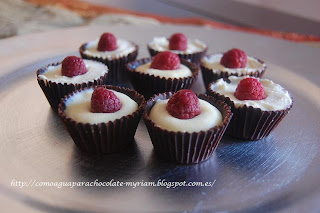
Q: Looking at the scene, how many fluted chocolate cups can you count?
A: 8